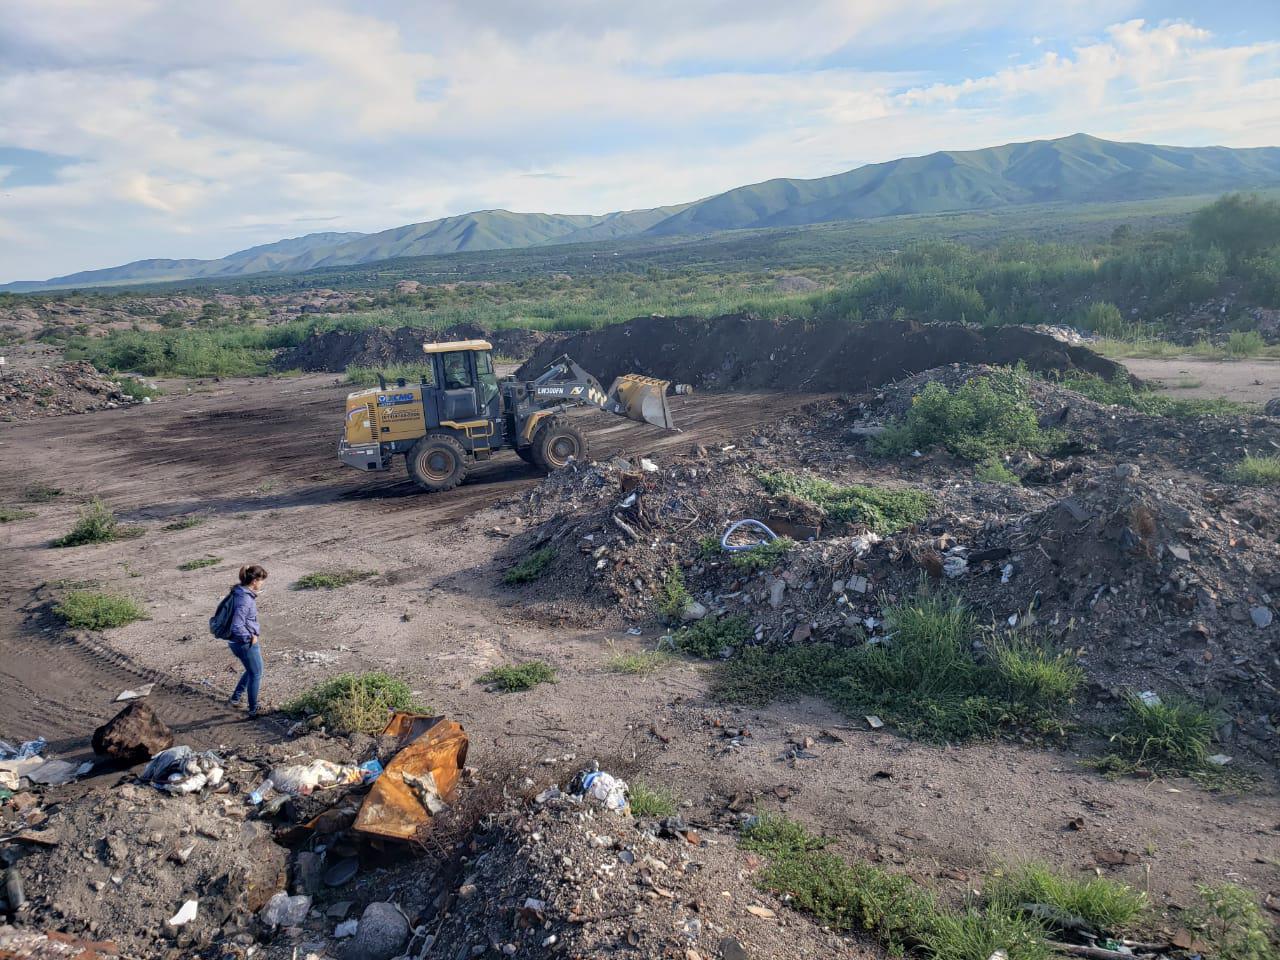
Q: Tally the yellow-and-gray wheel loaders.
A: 1